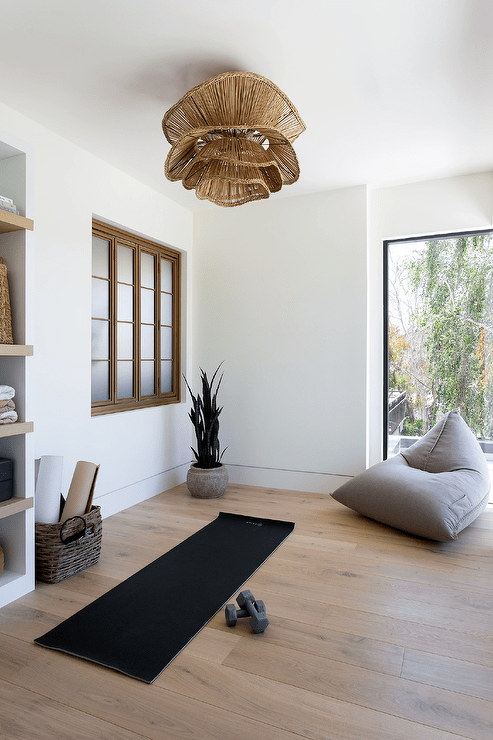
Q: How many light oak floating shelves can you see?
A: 4